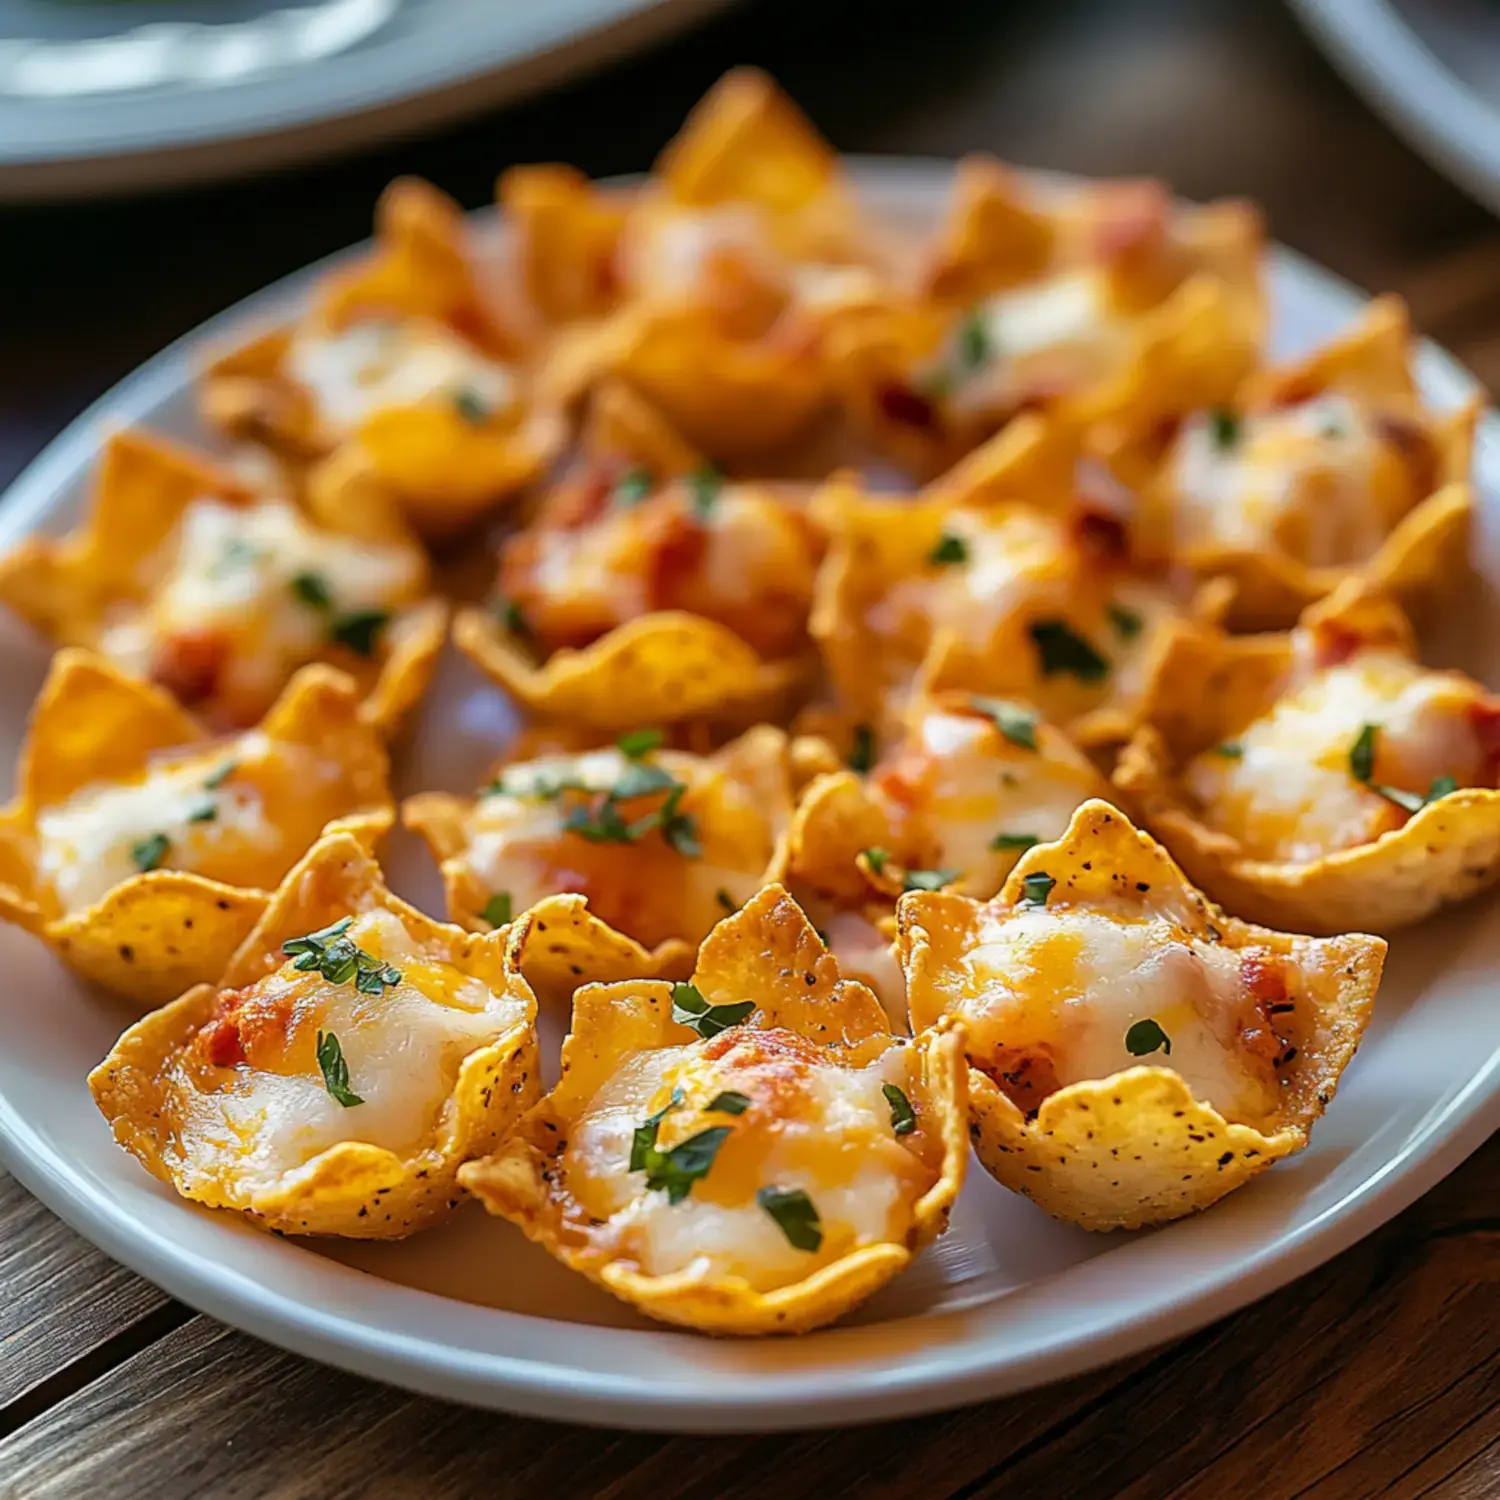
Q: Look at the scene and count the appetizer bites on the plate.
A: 14